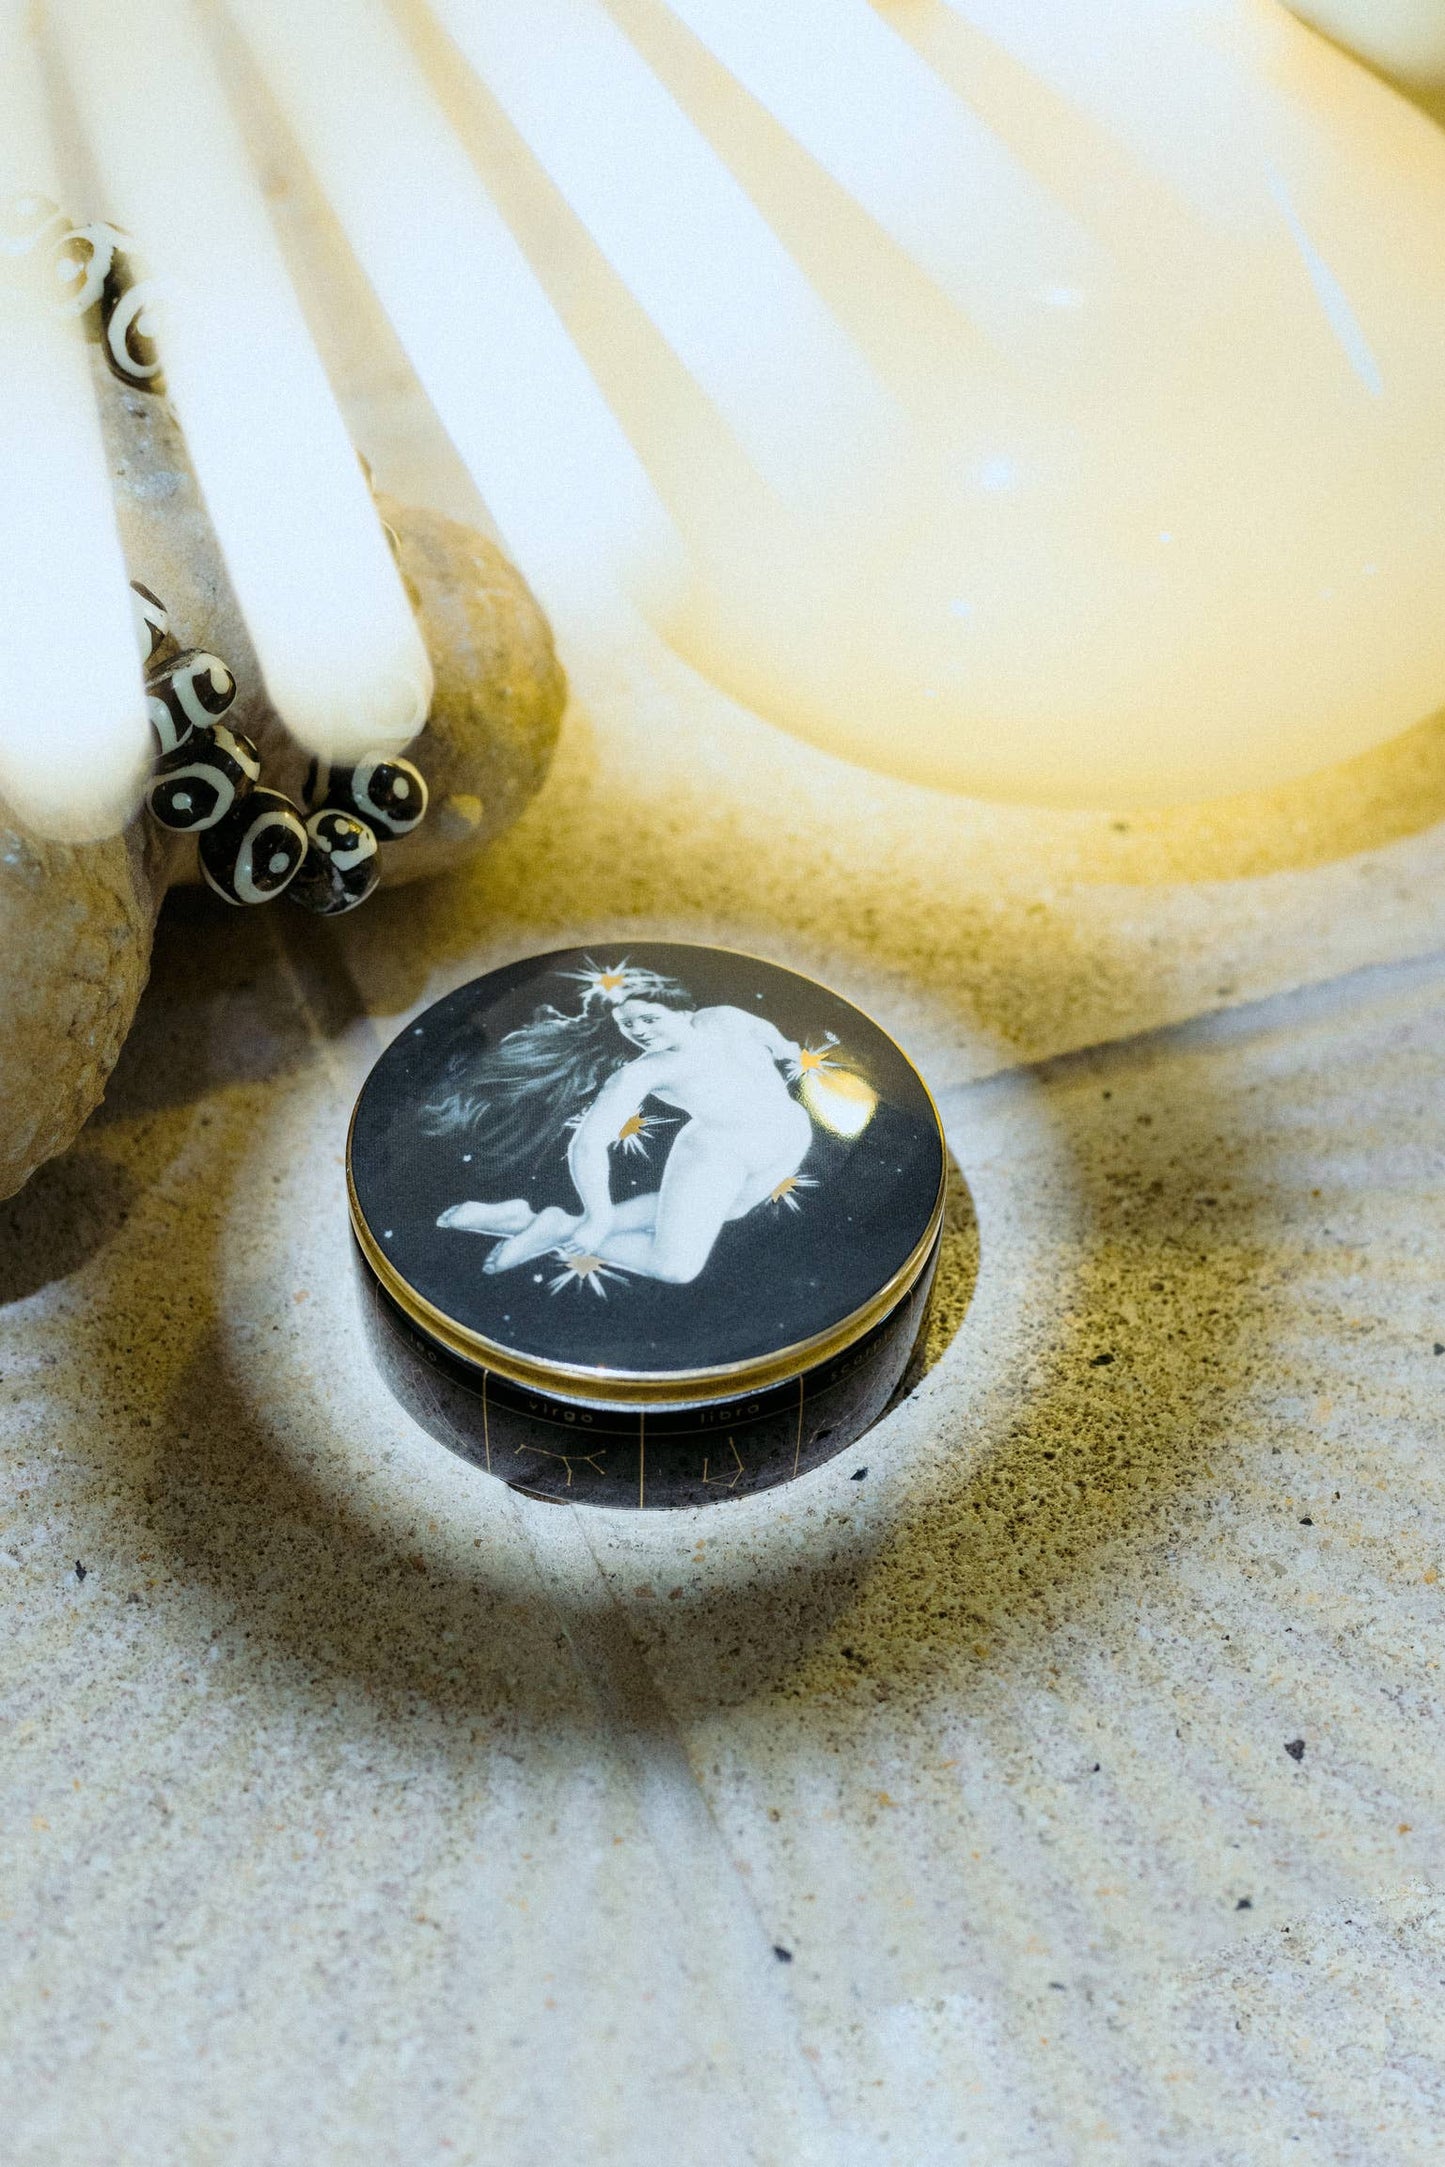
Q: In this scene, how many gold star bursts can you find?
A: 5